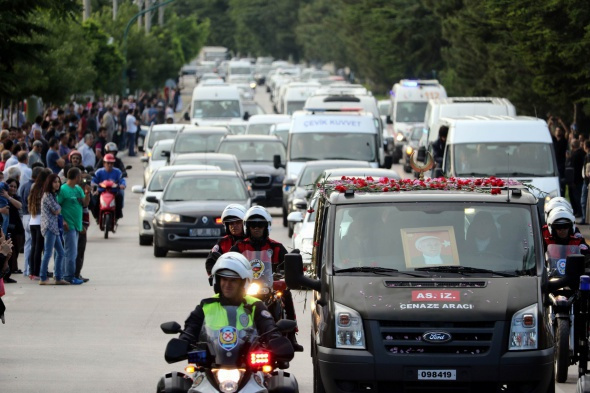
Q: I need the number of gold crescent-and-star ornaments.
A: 1